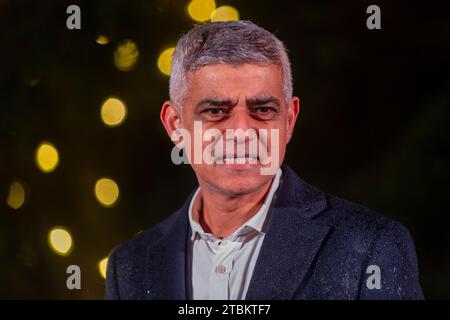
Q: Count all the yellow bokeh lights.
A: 11